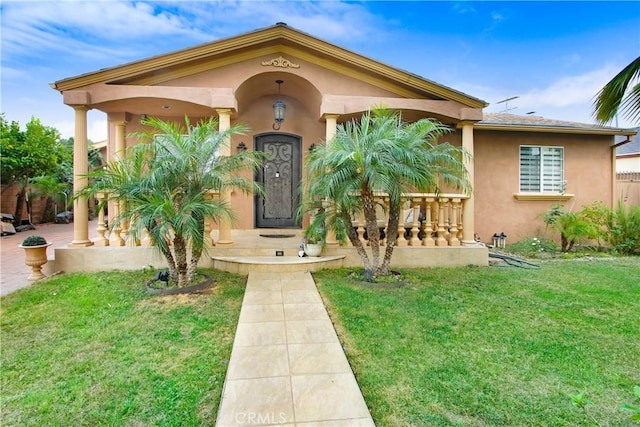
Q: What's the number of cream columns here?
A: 5